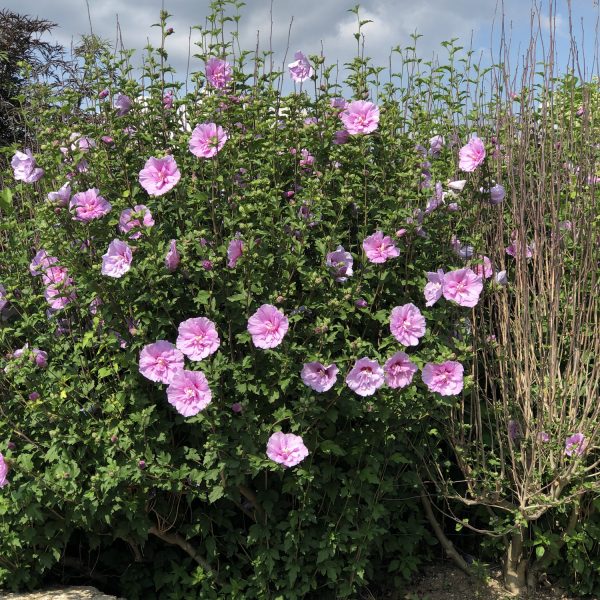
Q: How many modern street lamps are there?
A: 0